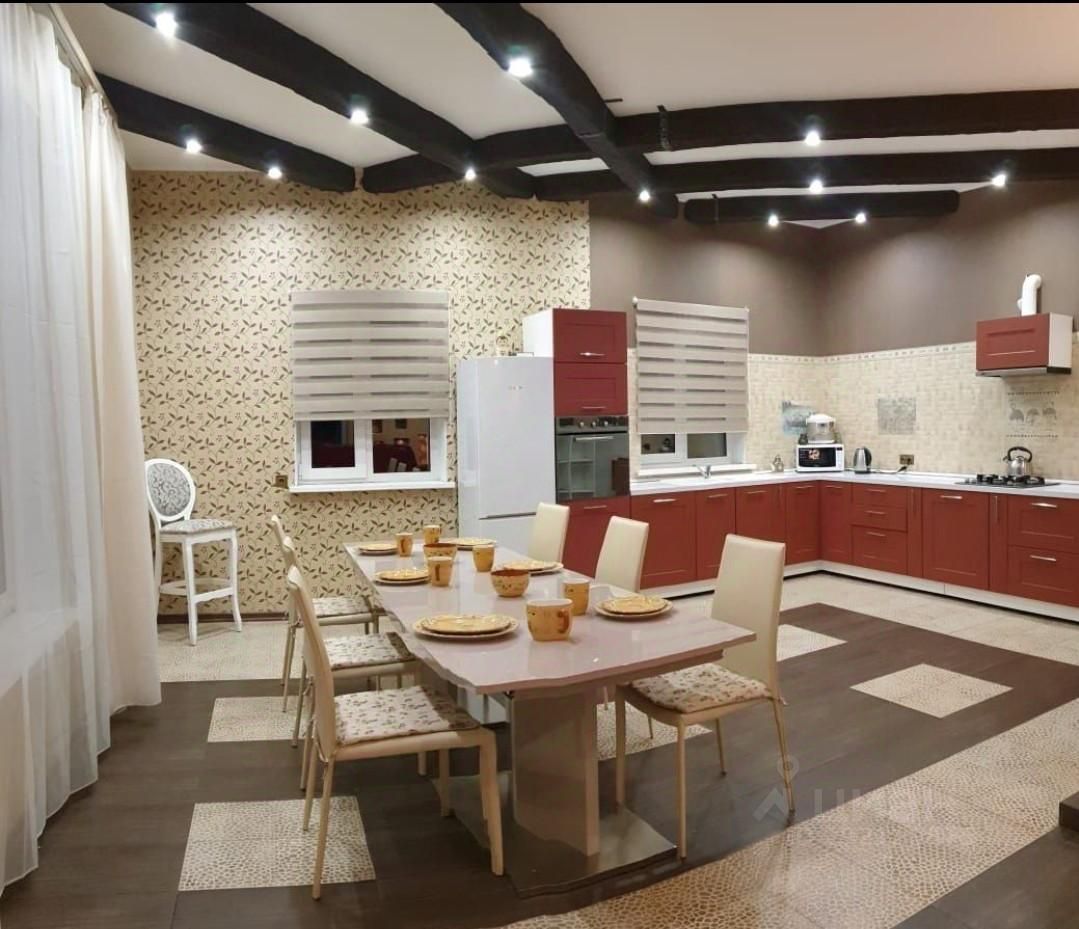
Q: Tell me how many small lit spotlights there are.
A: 12